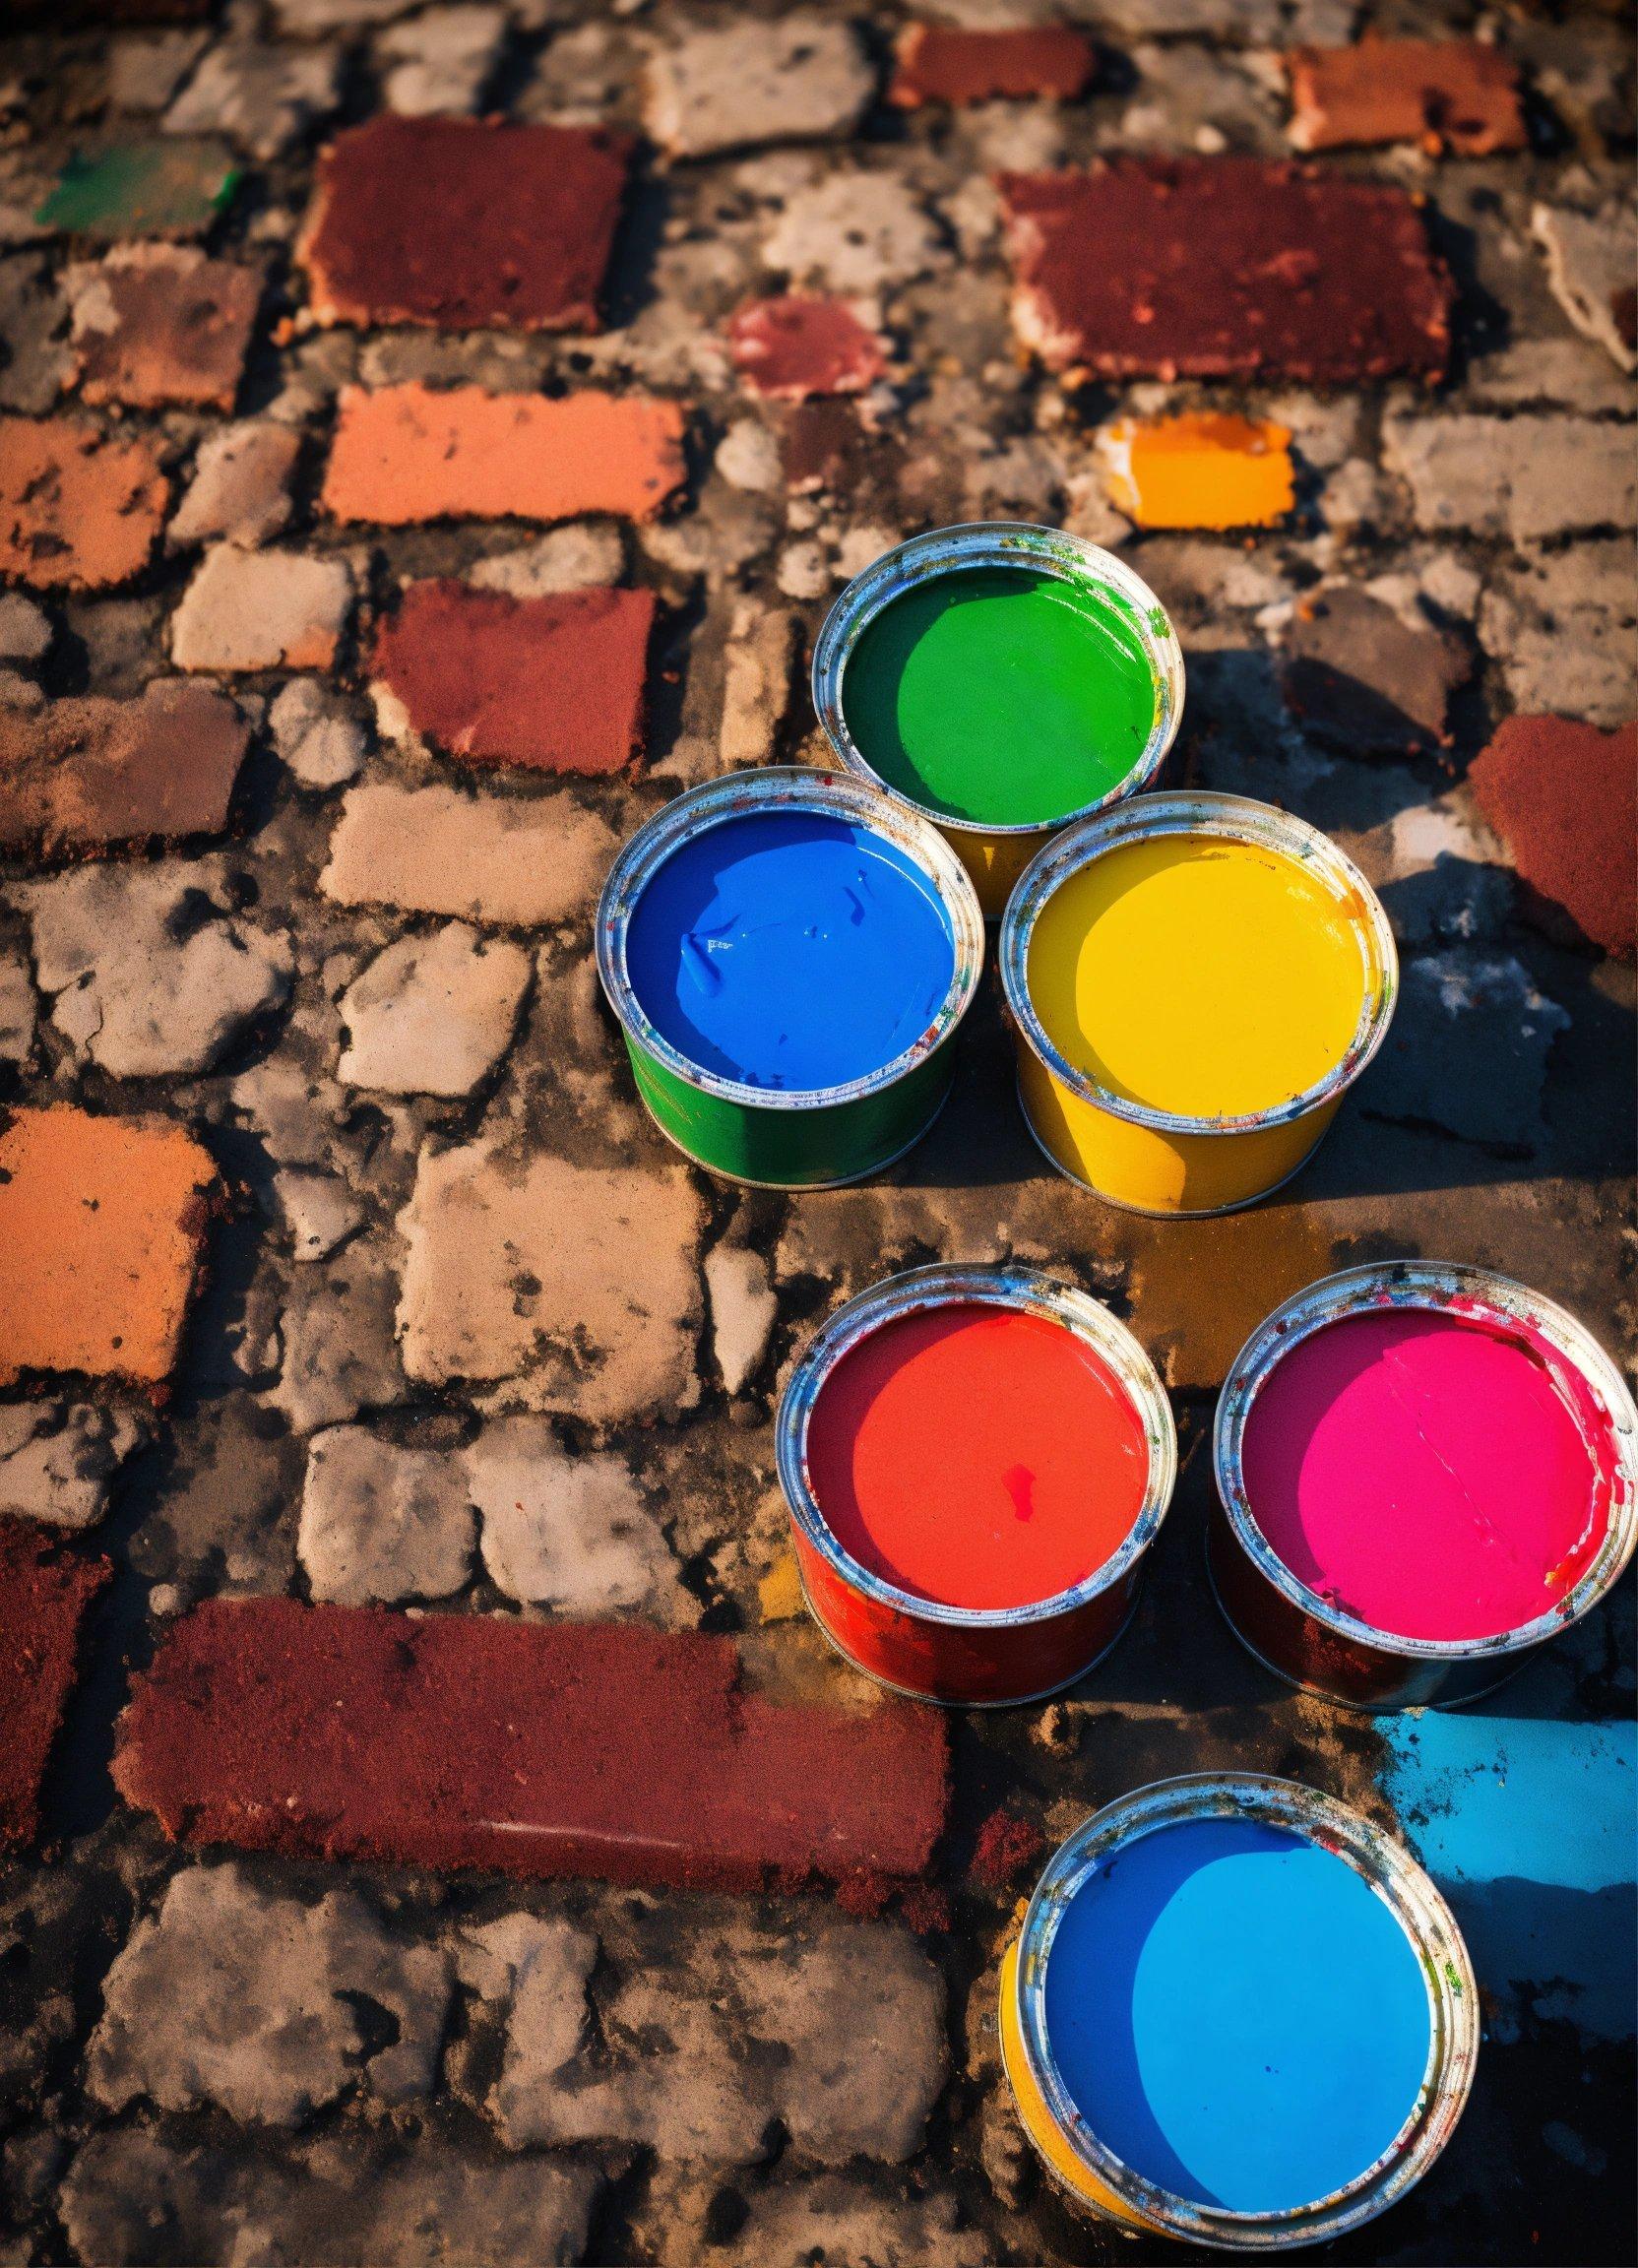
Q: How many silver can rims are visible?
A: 6